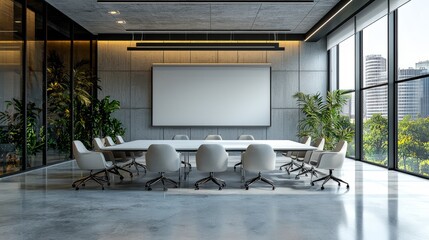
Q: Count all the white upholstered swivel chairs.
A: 13